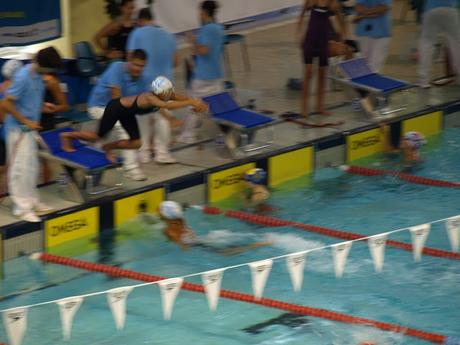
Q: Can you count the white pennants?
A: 11